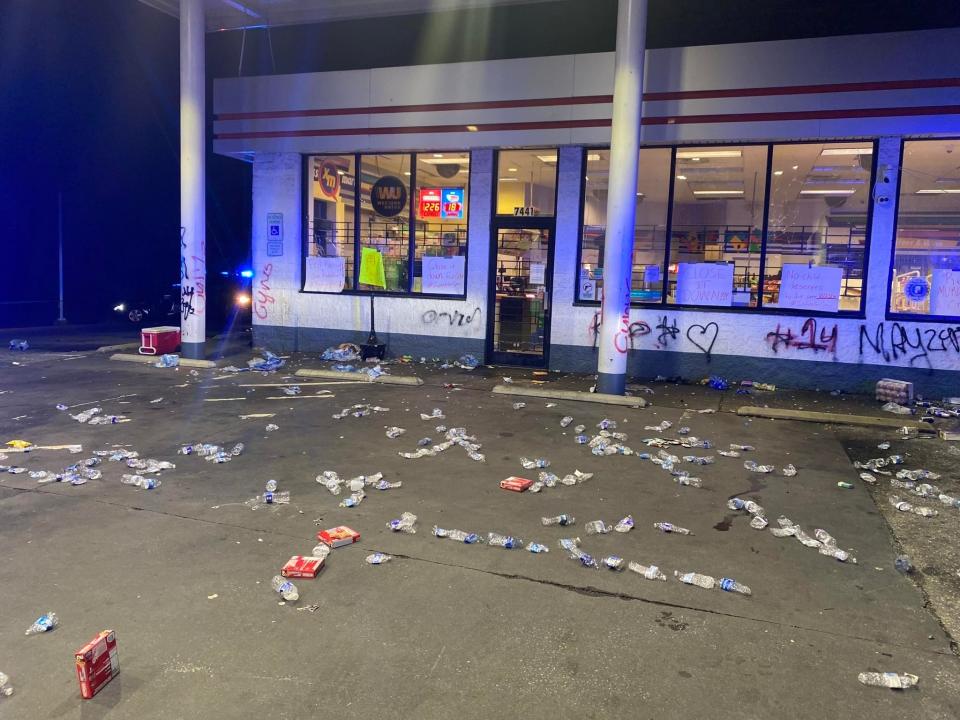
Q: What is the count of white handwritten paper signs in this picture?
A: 5